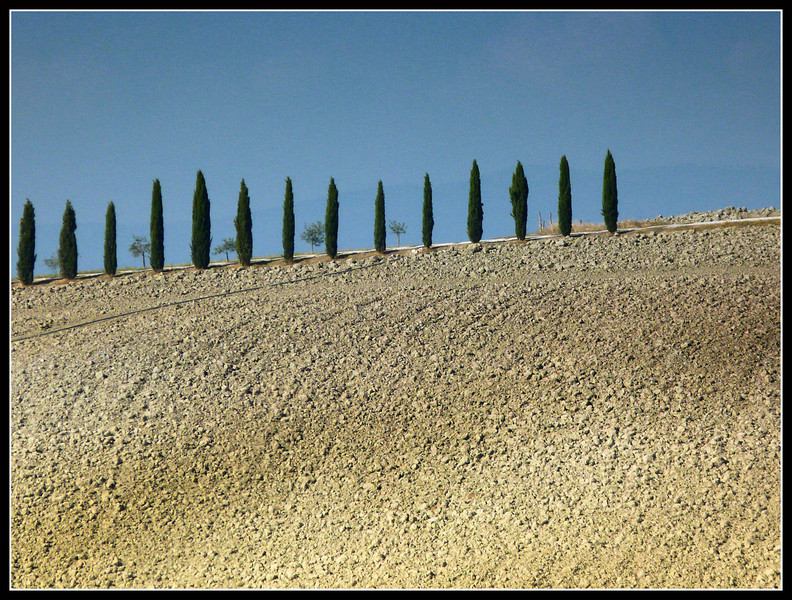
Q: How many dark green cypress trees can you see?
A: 14